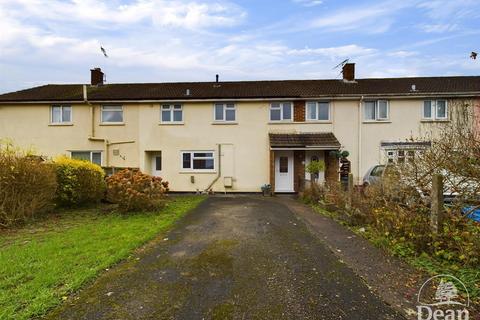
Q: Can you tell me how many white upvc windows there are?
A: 11